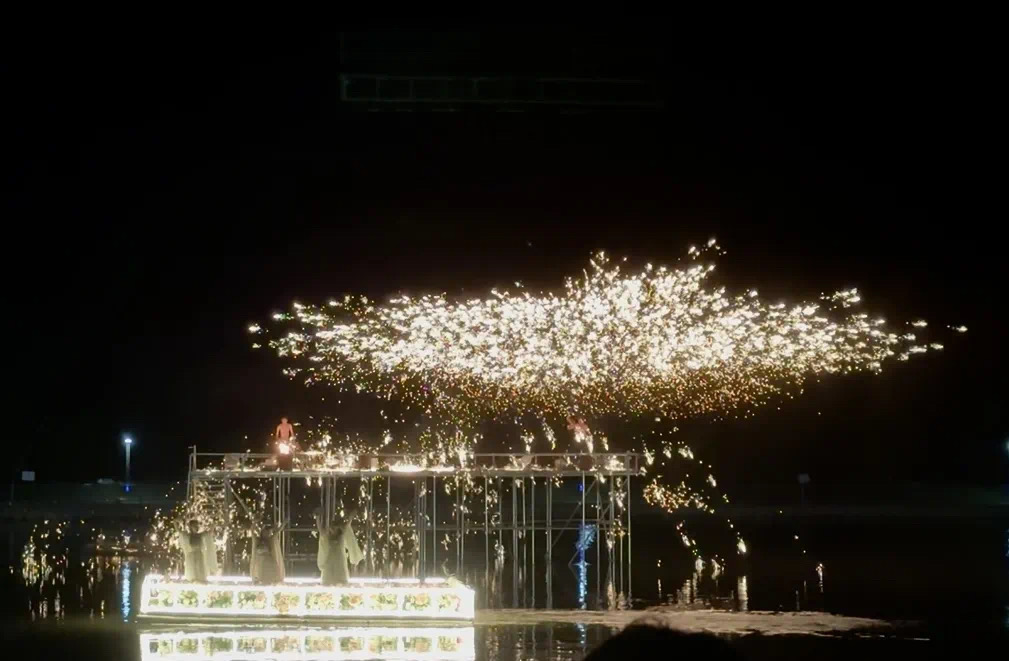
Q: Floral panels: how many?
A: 10